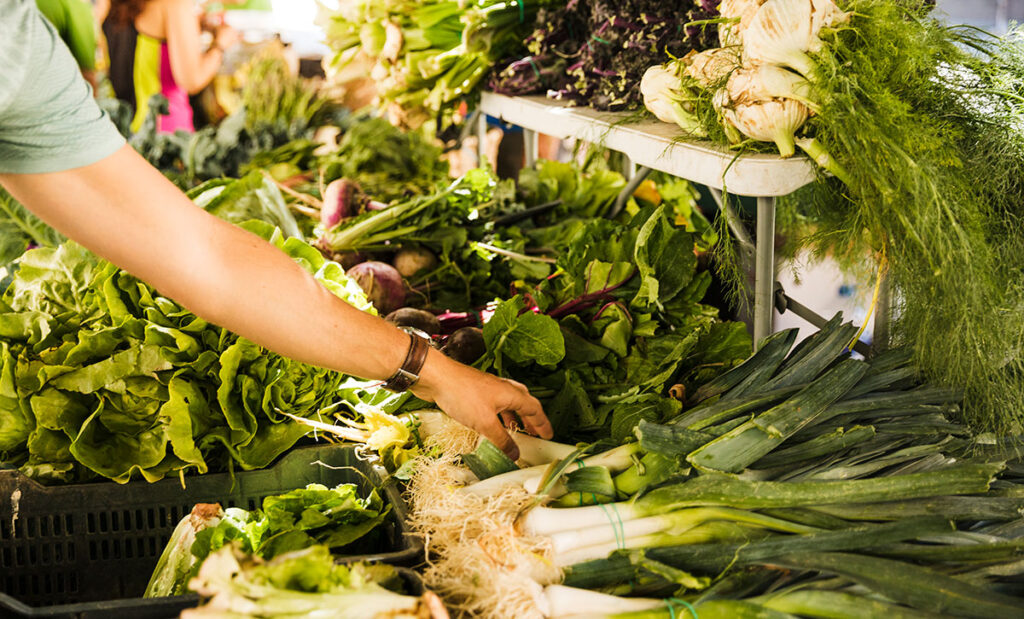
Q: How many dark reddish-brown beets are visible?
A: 2